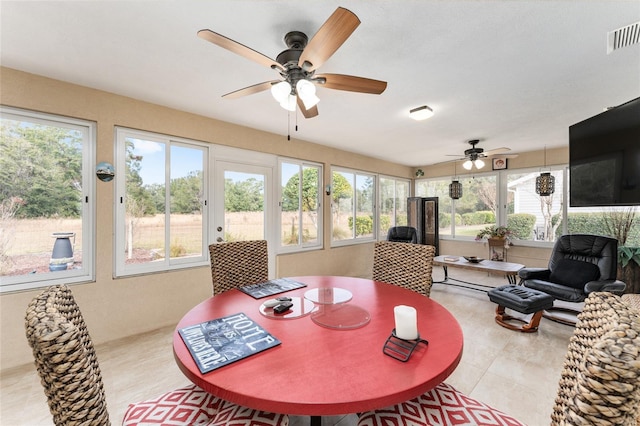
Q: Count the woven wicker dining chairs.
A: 4